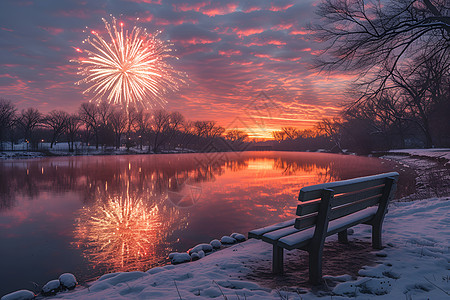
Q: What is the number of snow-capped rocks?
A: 11